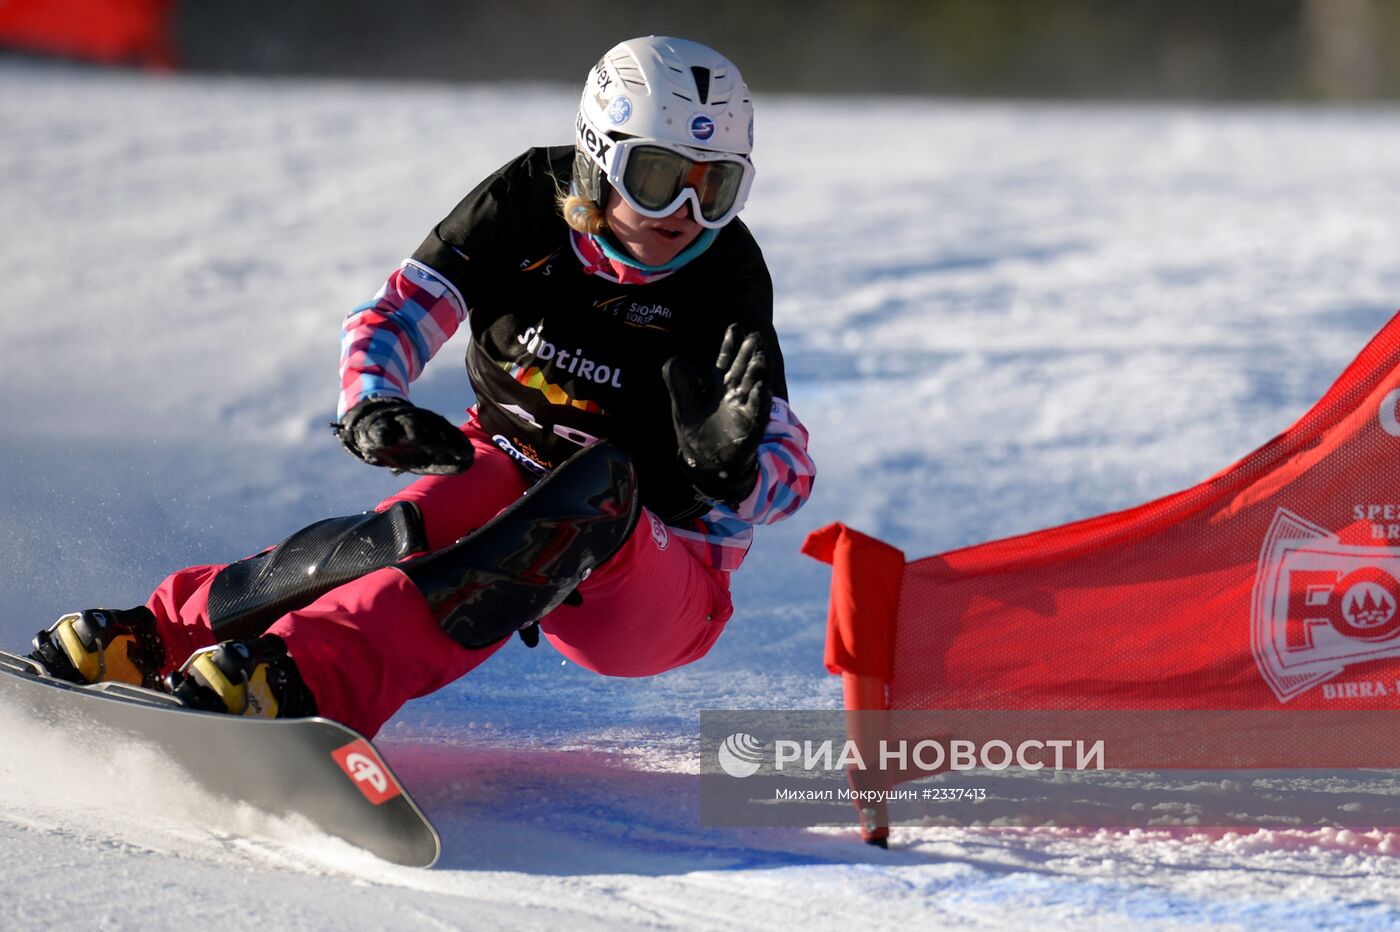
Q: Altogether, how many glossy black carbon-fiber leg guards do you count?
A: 2